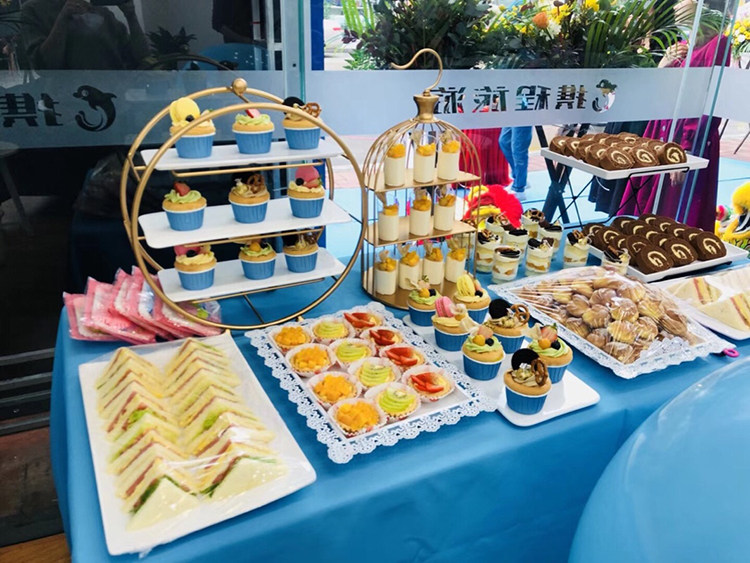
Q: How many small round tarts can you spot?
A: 12